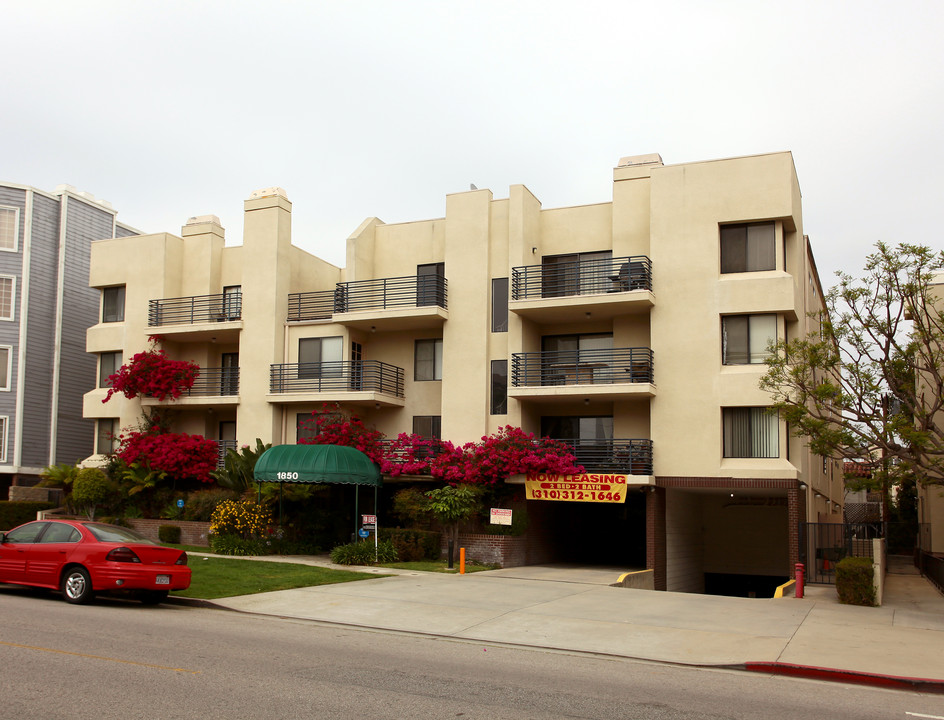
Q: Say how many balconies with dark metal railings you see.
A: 9